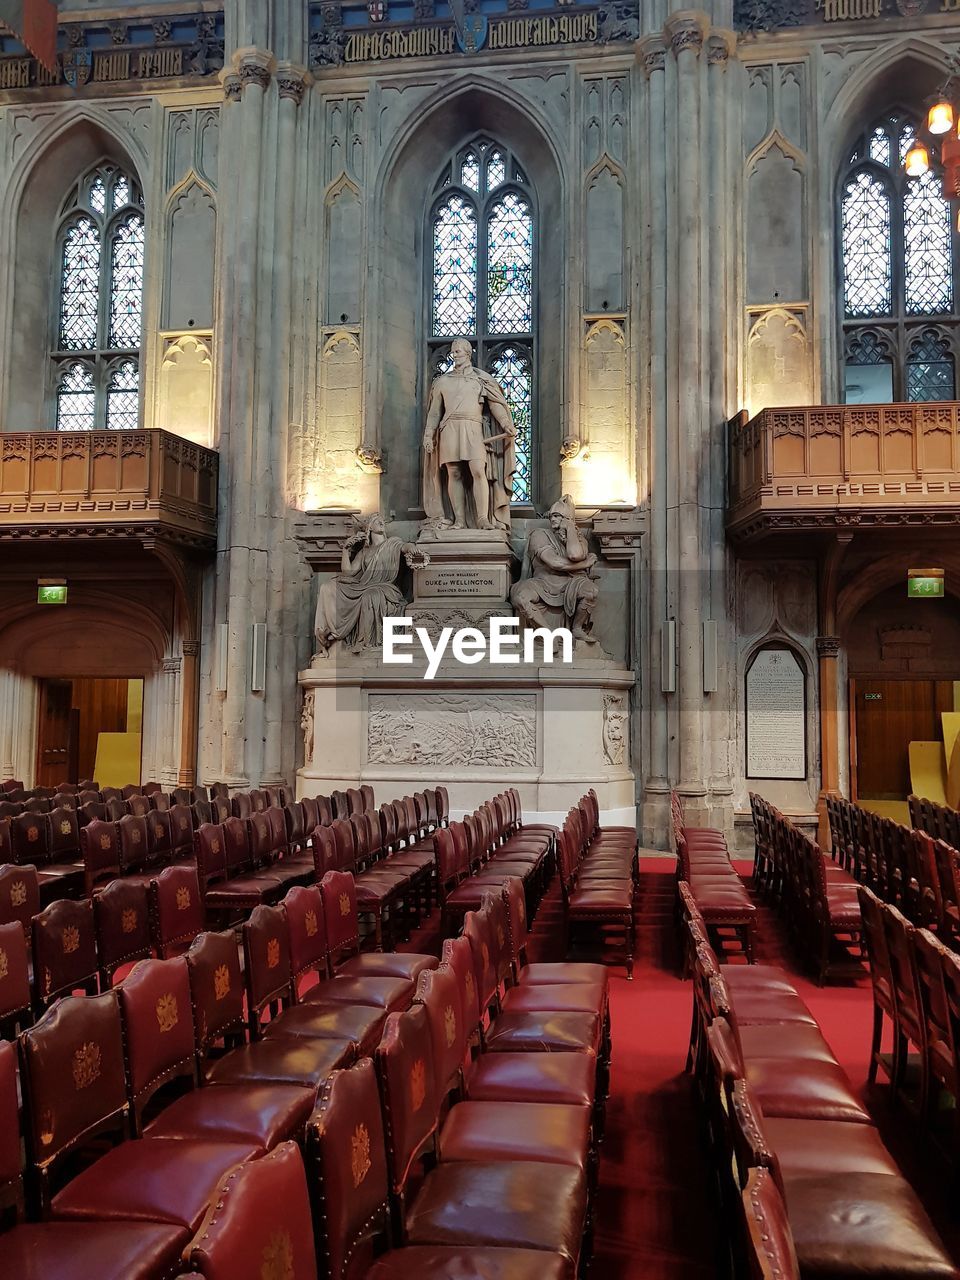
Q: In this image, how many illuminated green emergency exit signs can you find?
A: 2